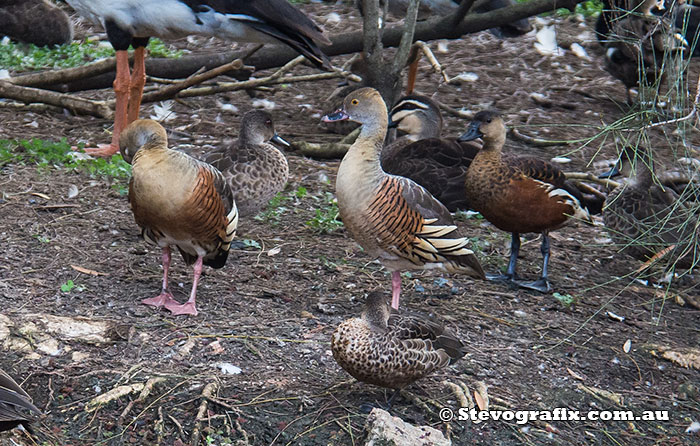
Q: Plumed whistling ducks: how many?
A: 2